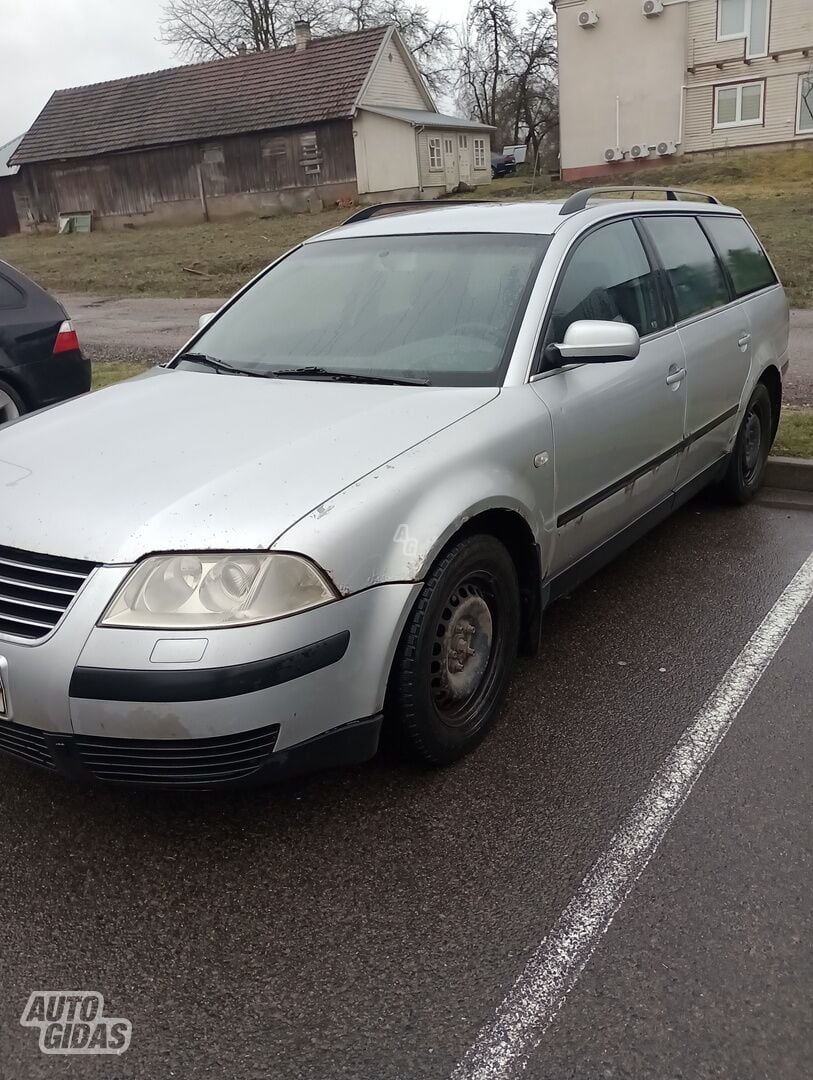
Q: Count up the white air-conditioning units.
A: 5